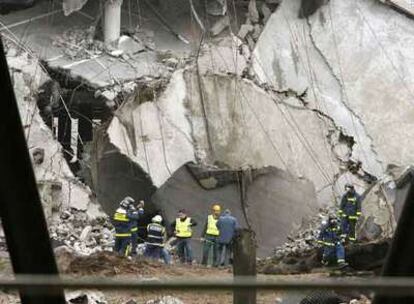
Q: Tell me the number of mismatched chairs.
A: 0